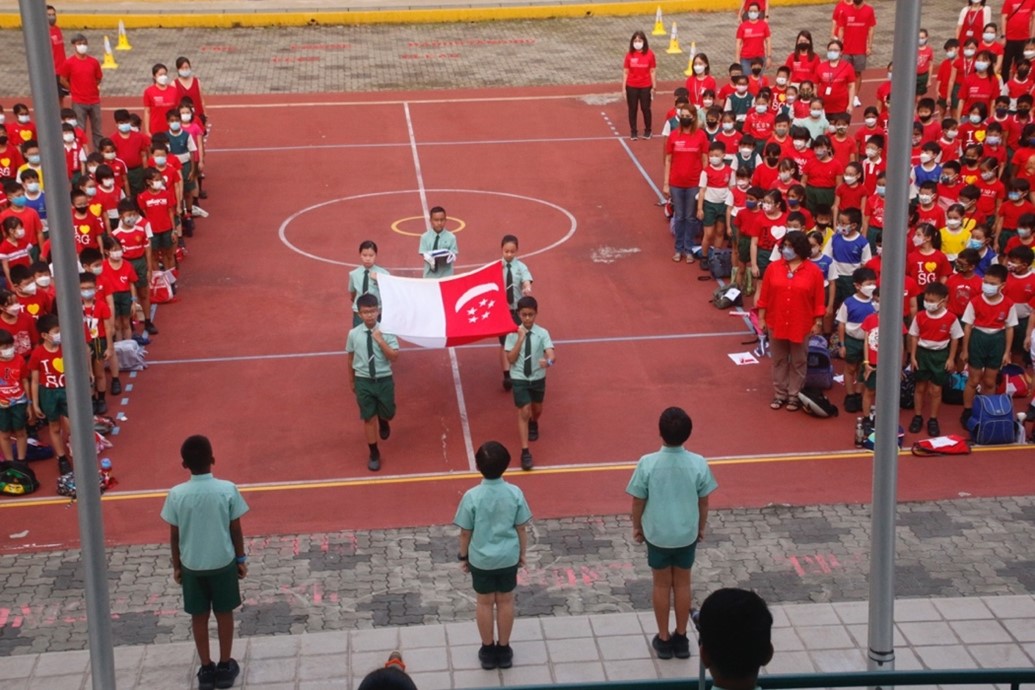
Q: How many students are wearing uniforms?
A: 8